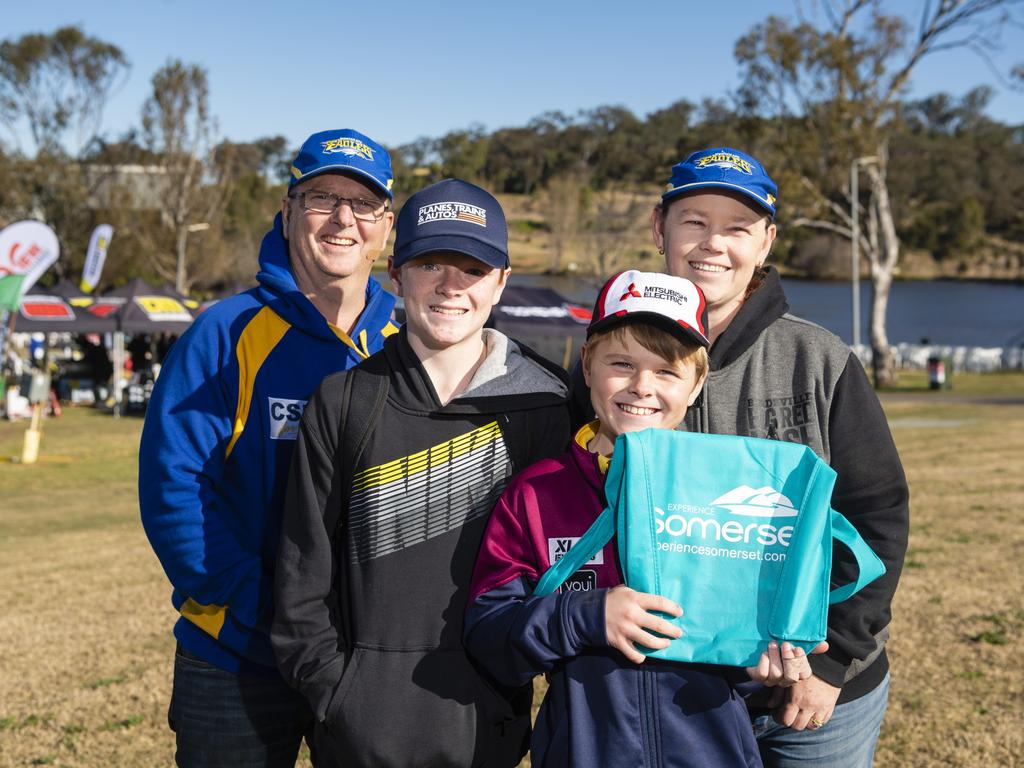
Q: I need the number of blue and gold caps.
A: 2